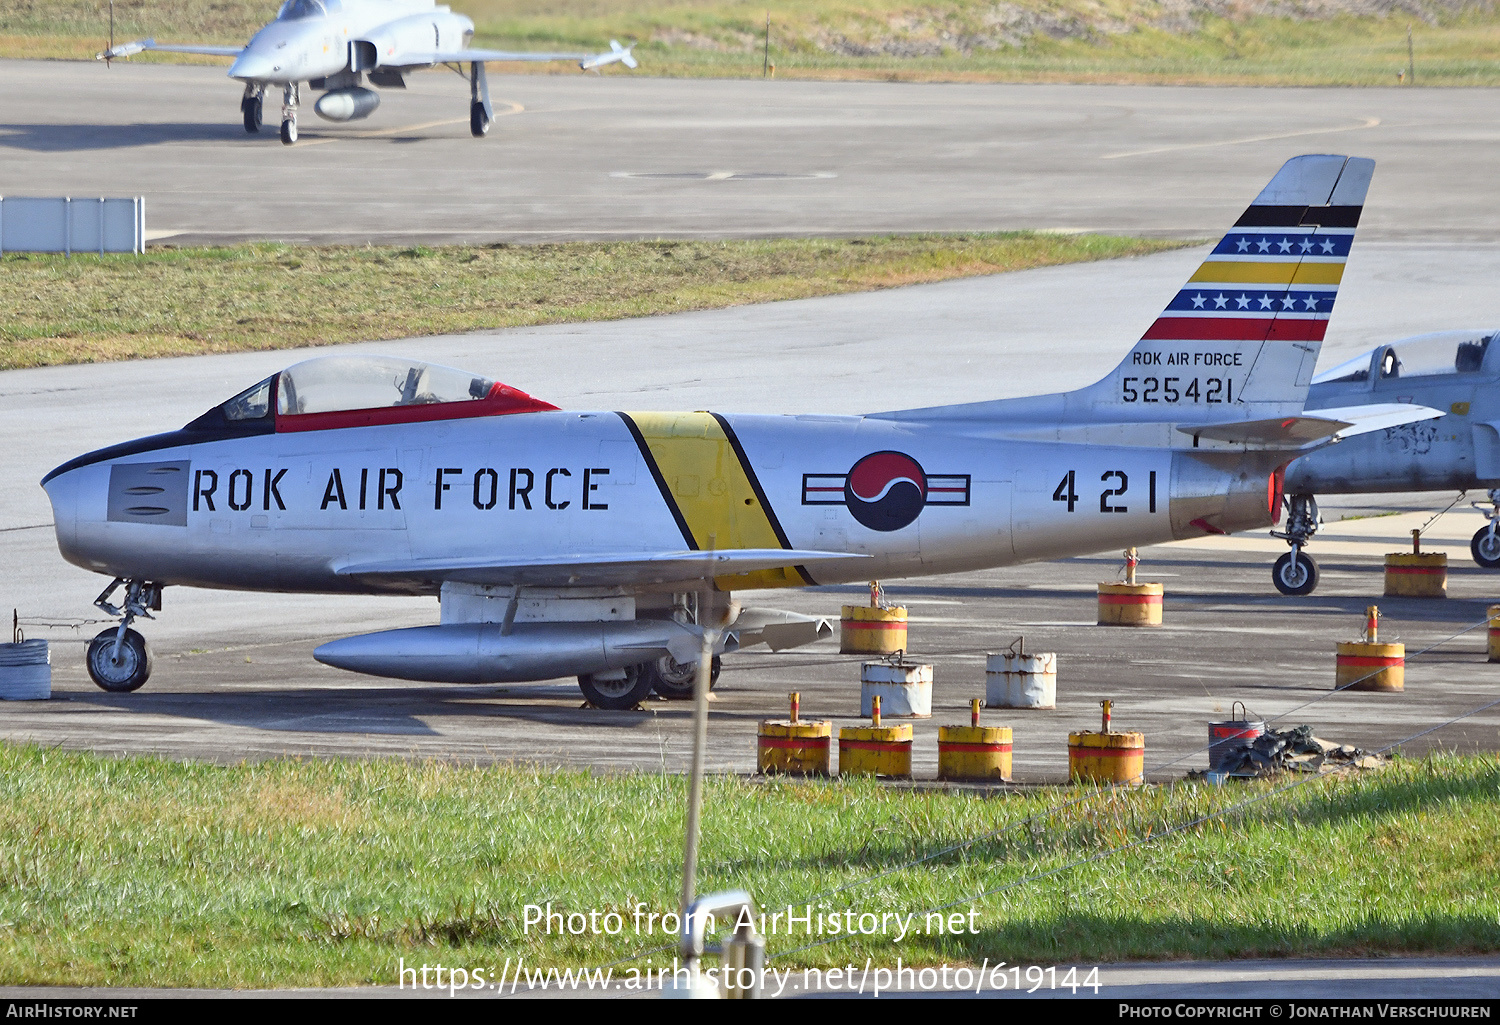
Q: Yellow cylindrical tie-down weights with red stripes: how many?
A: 9